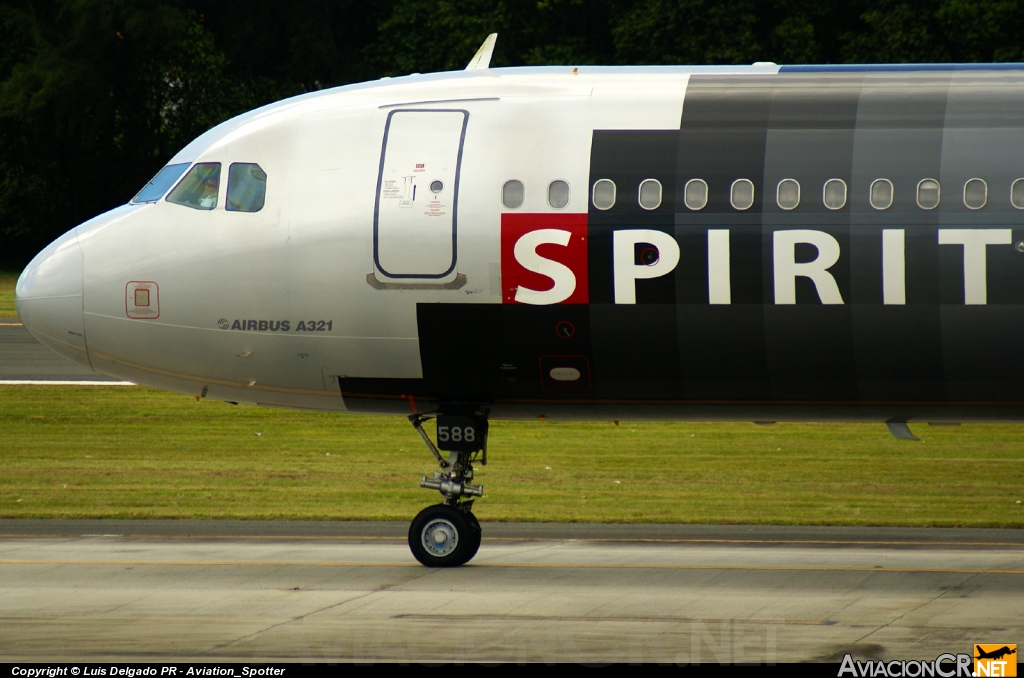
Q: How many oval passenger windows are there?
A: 12